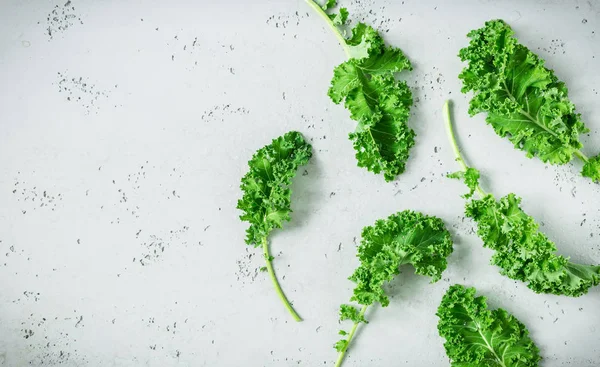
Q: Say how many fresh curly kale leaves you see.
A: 6